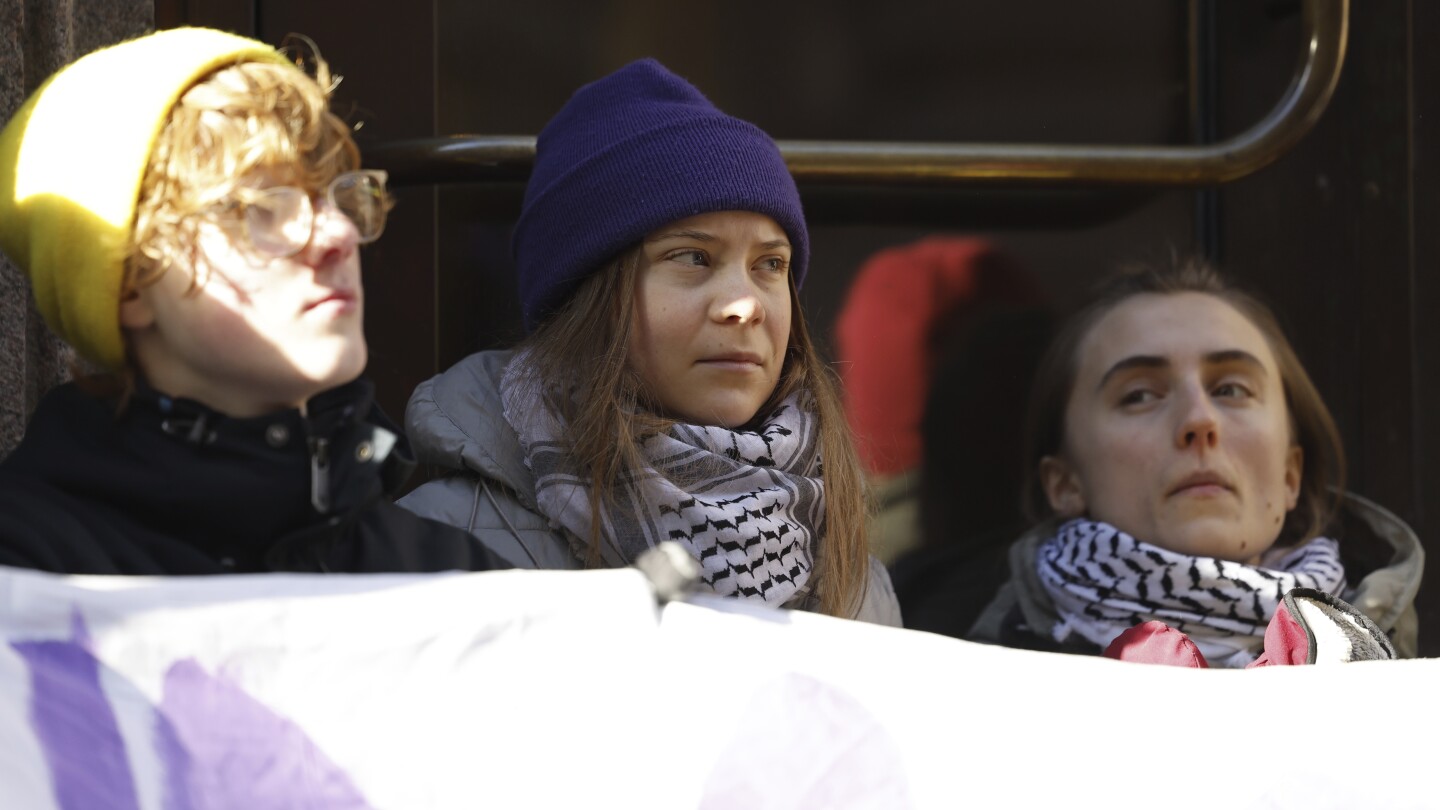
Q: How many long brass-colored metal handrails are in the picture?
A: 1